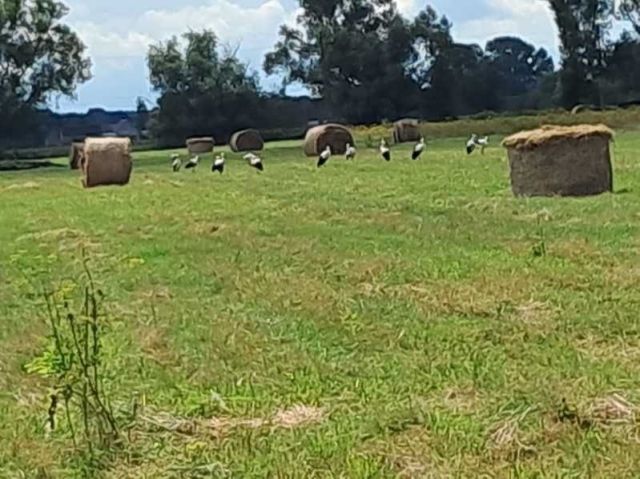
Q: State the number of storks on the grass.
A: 10